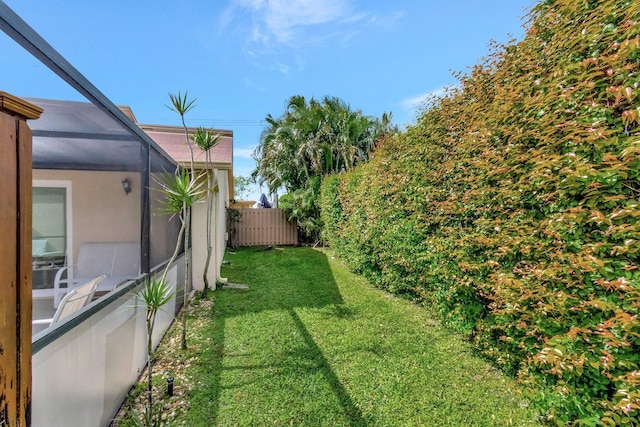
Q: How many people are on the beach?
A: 0